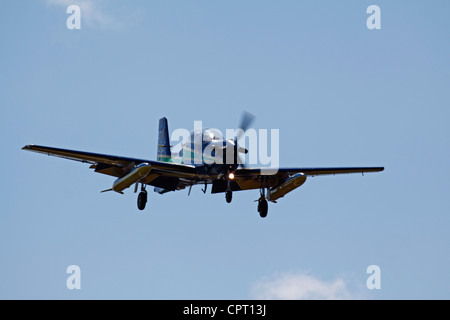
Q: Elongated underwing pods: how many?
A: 2